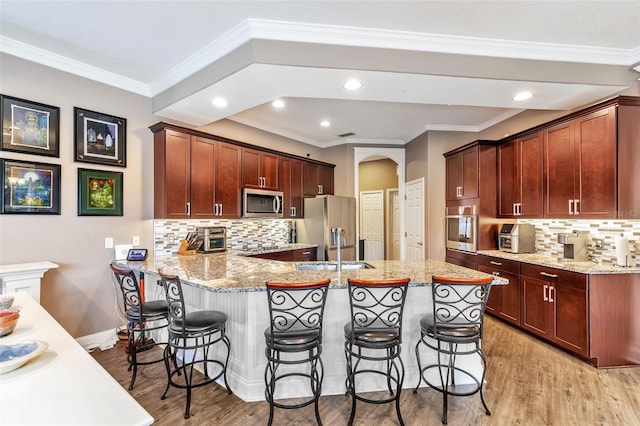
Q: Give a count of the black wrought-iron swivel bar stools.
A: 5